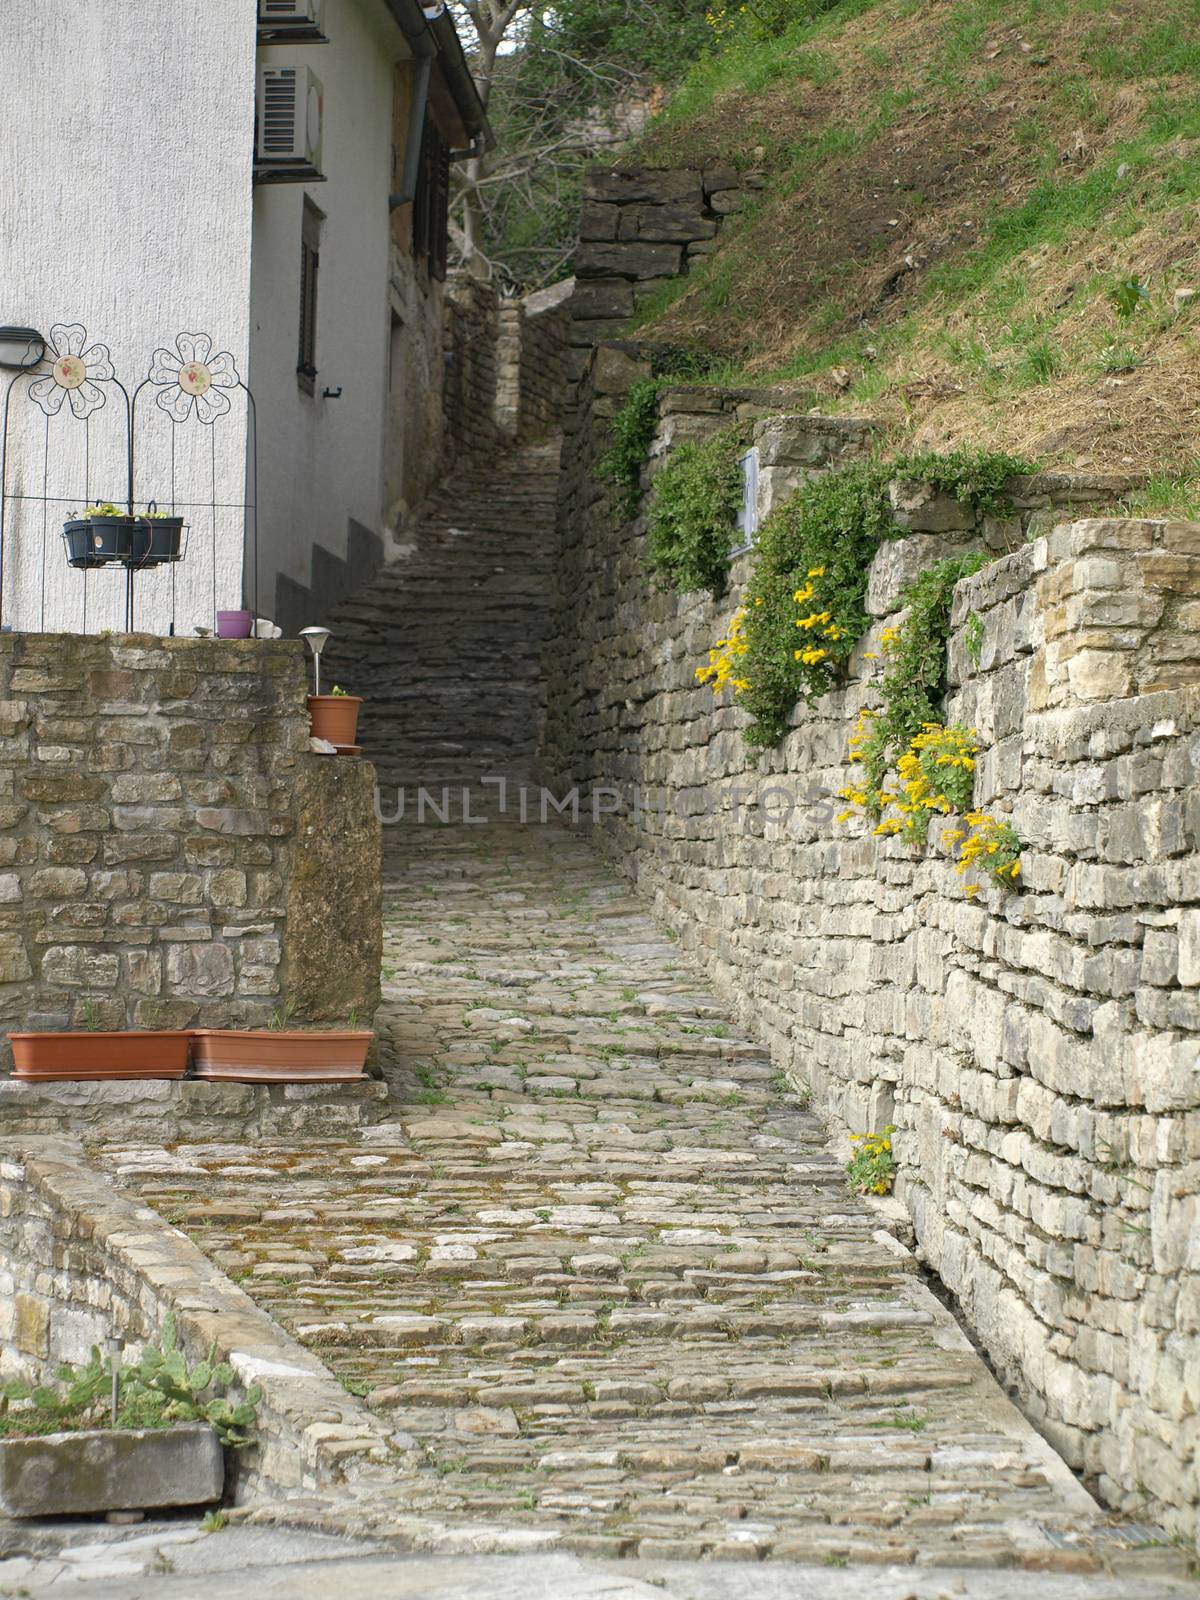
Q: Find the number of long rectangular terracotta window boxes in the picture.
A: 2